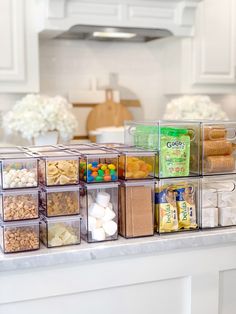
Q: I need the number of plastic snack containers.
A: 14